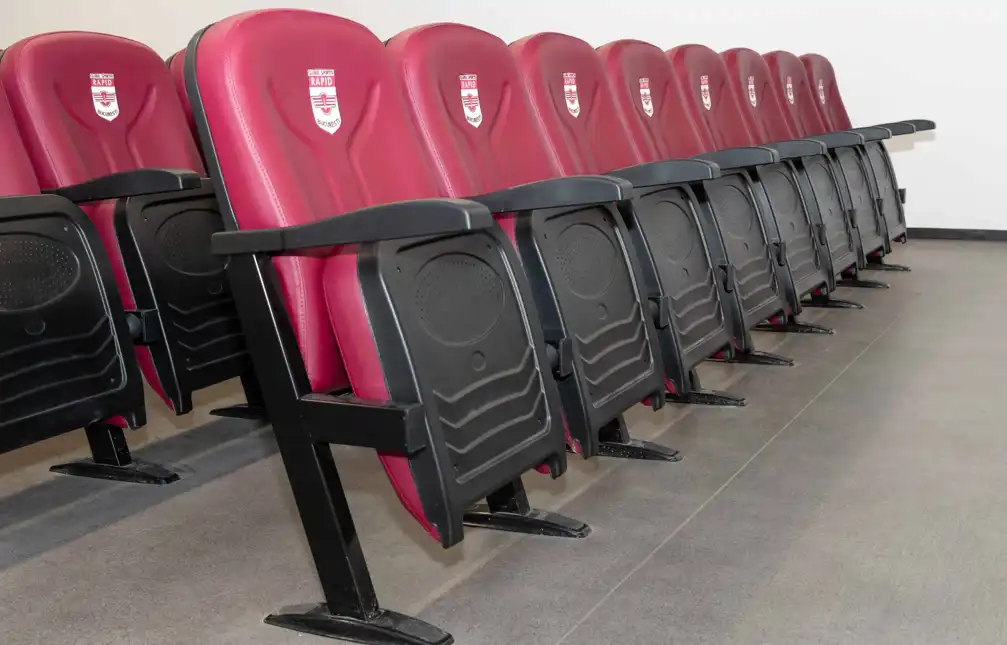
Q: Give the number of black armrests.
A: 10